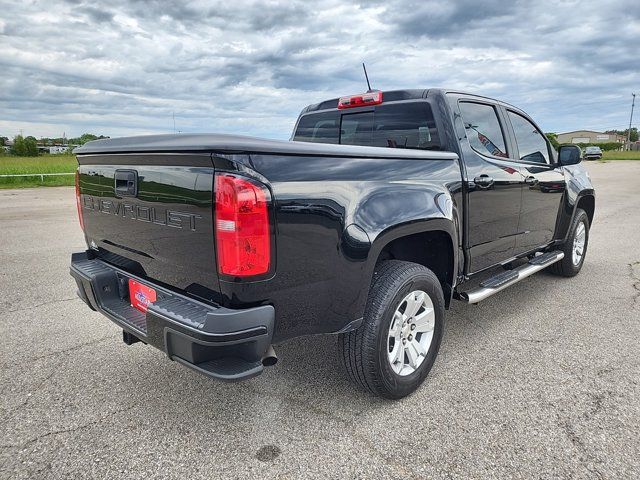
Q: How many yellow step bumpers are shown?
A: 0